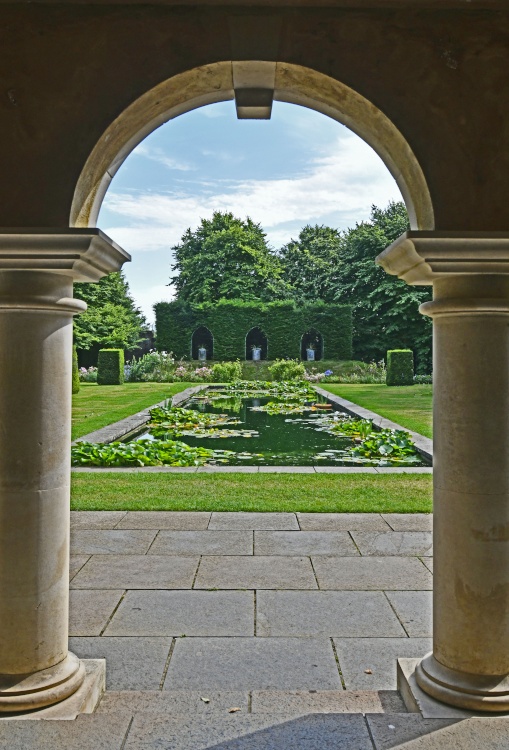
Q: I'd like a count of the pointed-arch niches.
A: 3